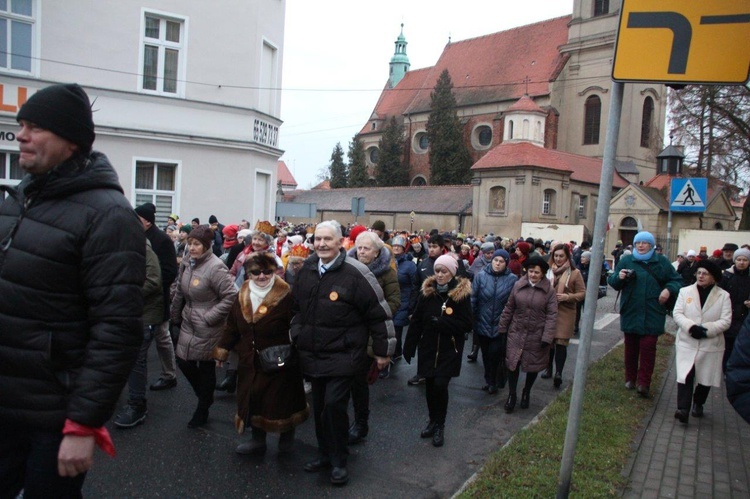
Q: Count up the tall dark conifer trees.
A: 4